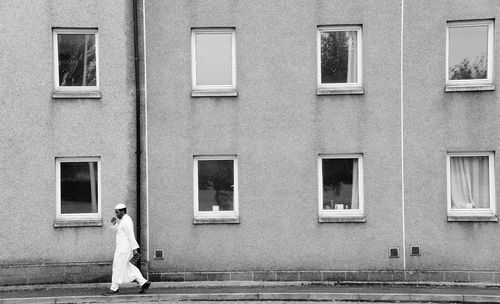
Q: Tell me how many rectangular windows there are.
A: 8